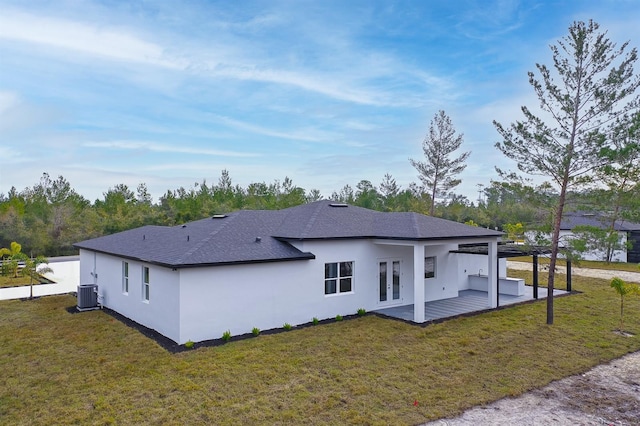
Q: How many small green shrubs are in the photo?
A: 7